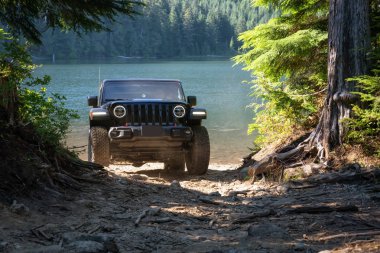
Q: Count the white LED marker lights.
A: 2